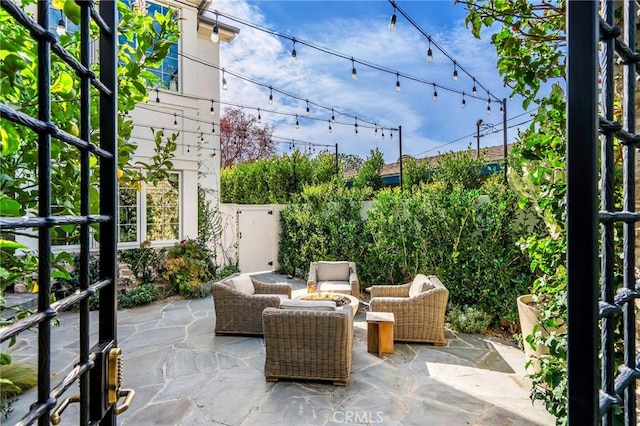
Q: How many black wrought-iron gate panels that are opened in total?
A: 2